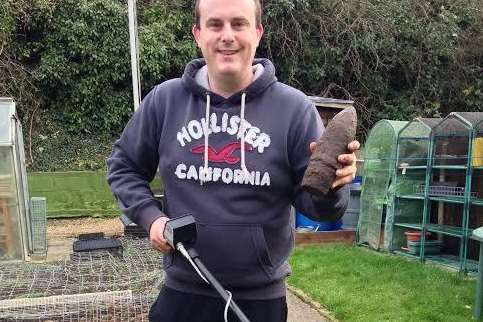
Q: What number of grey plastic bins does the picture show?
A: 1